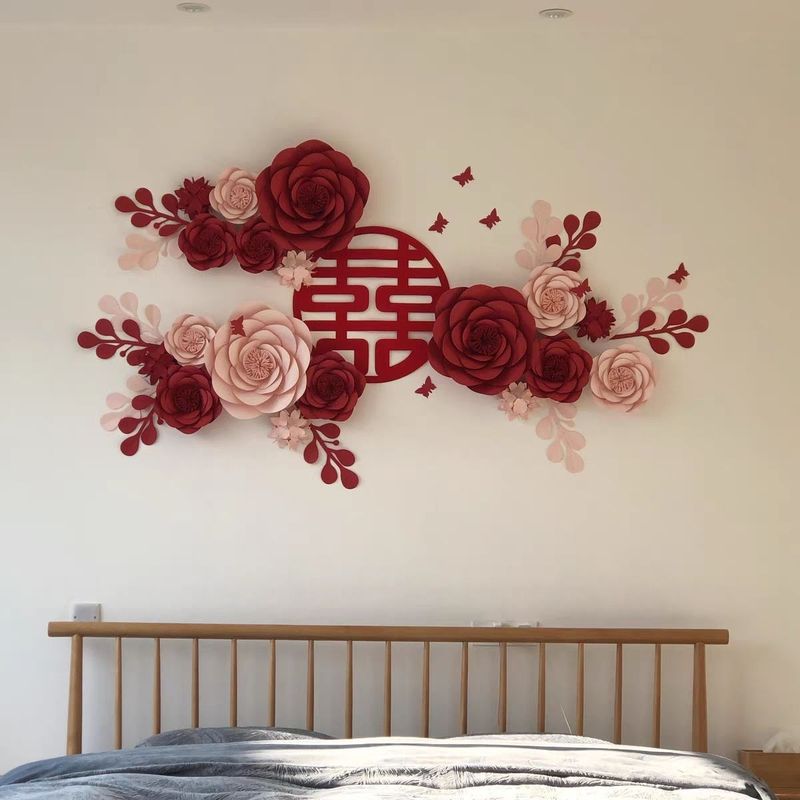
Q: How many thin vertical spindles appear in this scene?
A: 15